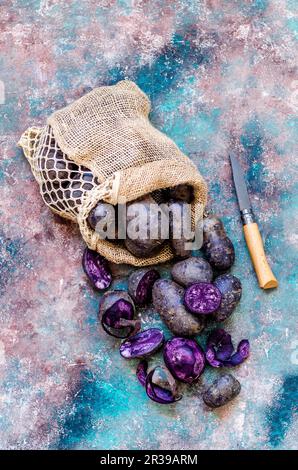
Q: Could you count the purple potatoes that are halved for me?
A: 4